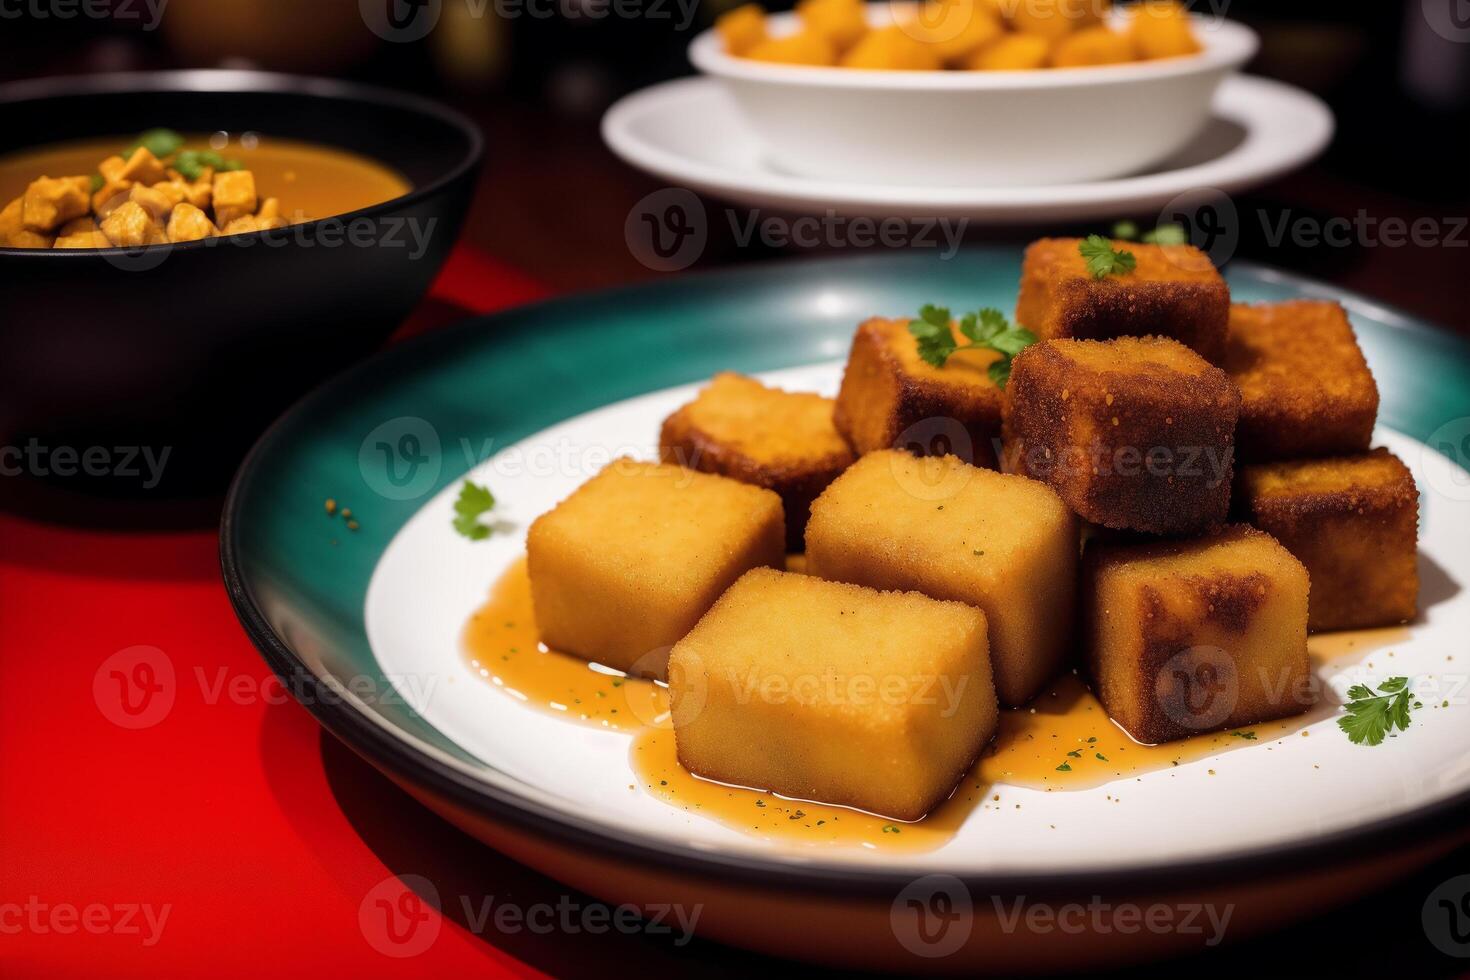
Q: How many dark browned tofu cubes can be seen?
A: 7